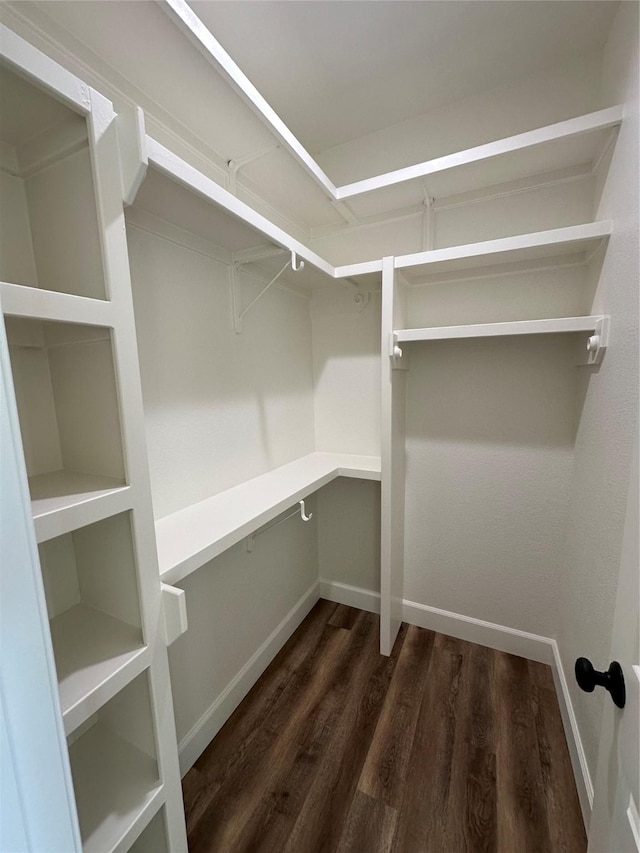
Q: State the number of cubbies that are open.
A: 5